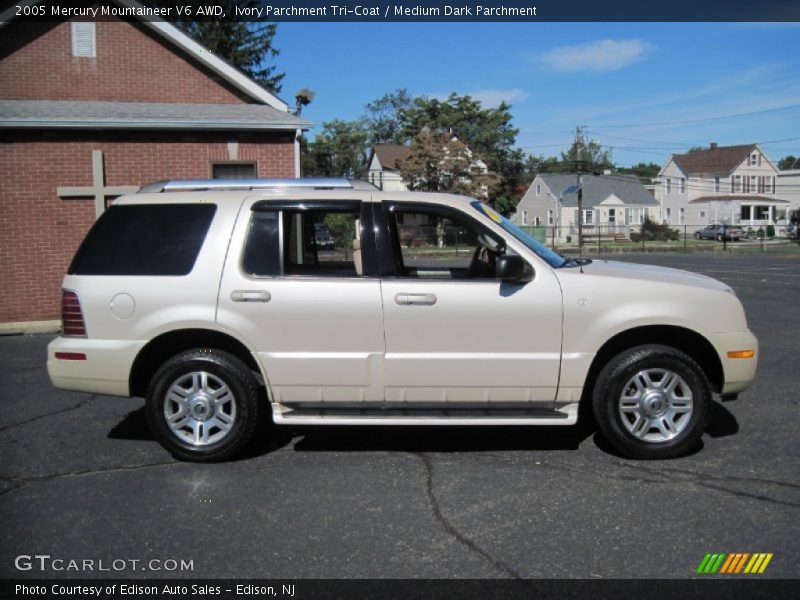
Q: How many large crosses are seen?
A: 1